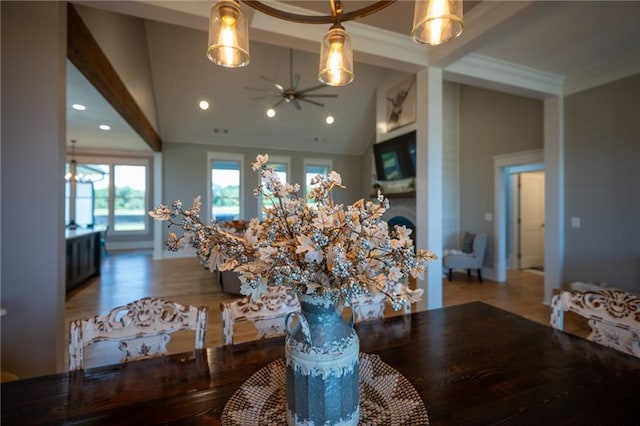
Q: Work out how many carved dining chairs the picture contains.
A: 4